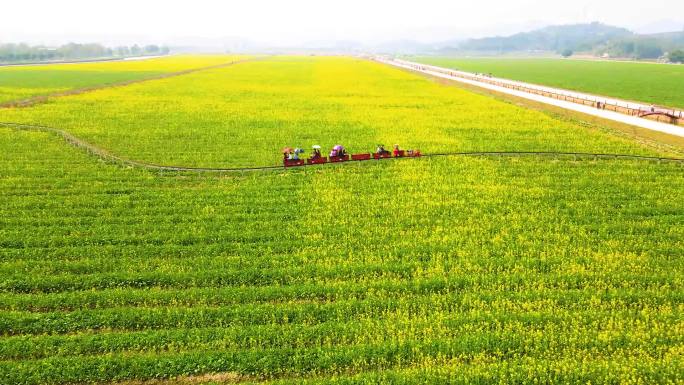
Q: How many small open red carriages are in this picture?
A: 5